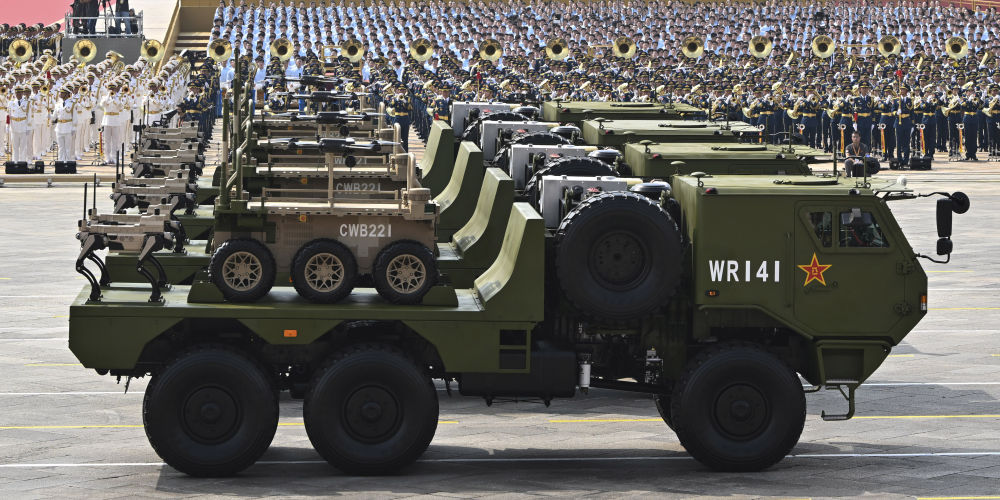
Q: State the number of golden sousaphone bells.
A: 15